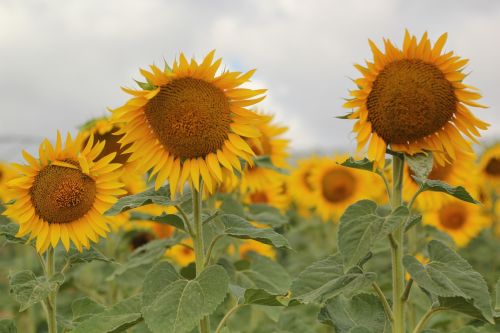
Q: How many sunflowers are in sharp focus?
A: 3